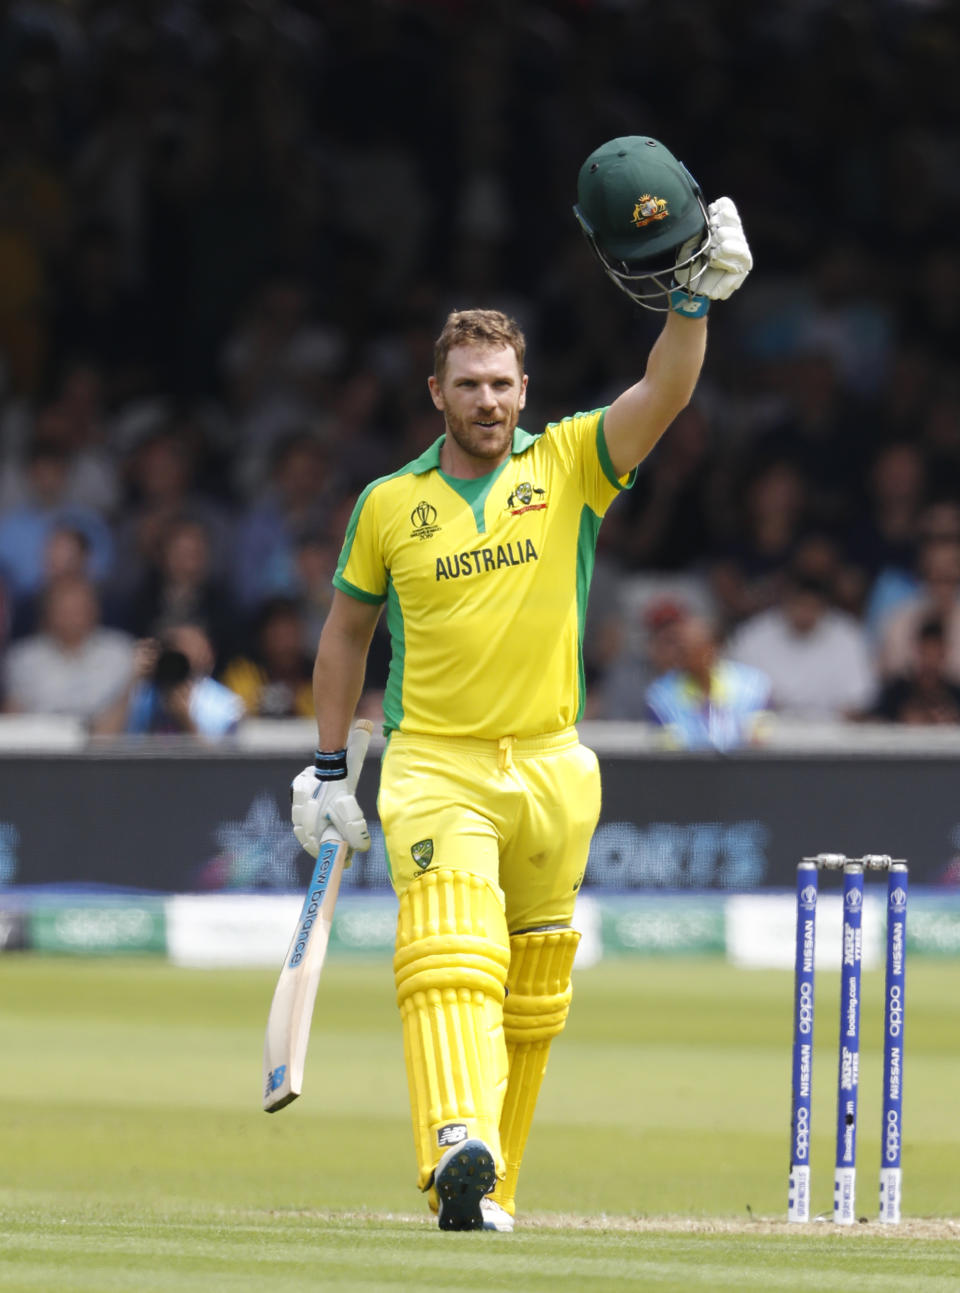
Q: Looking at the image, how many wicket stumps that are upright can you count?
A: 3